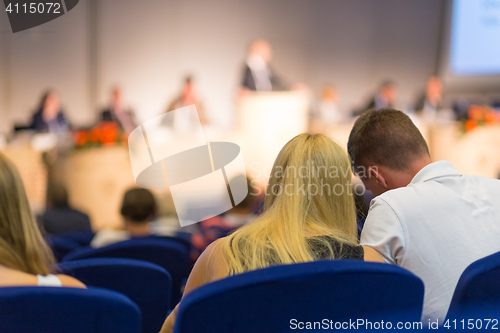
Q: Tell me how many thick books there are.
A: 0